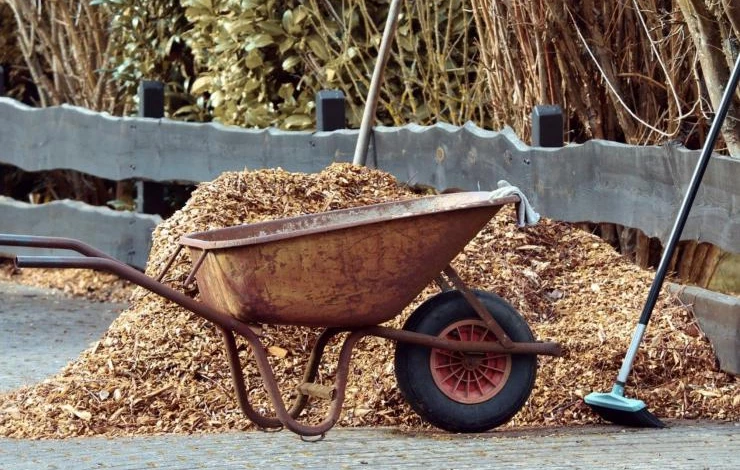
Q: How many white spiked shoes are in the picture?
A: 0